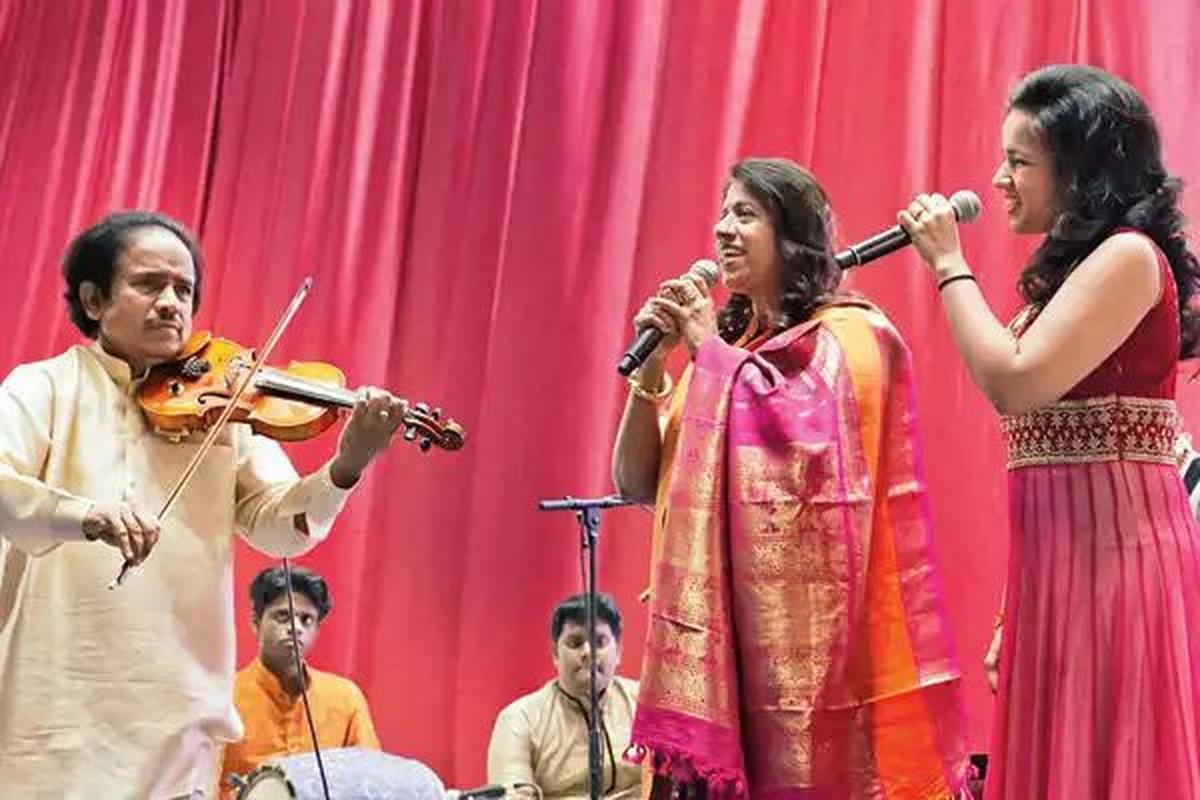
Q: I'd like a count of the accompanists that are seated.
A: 2